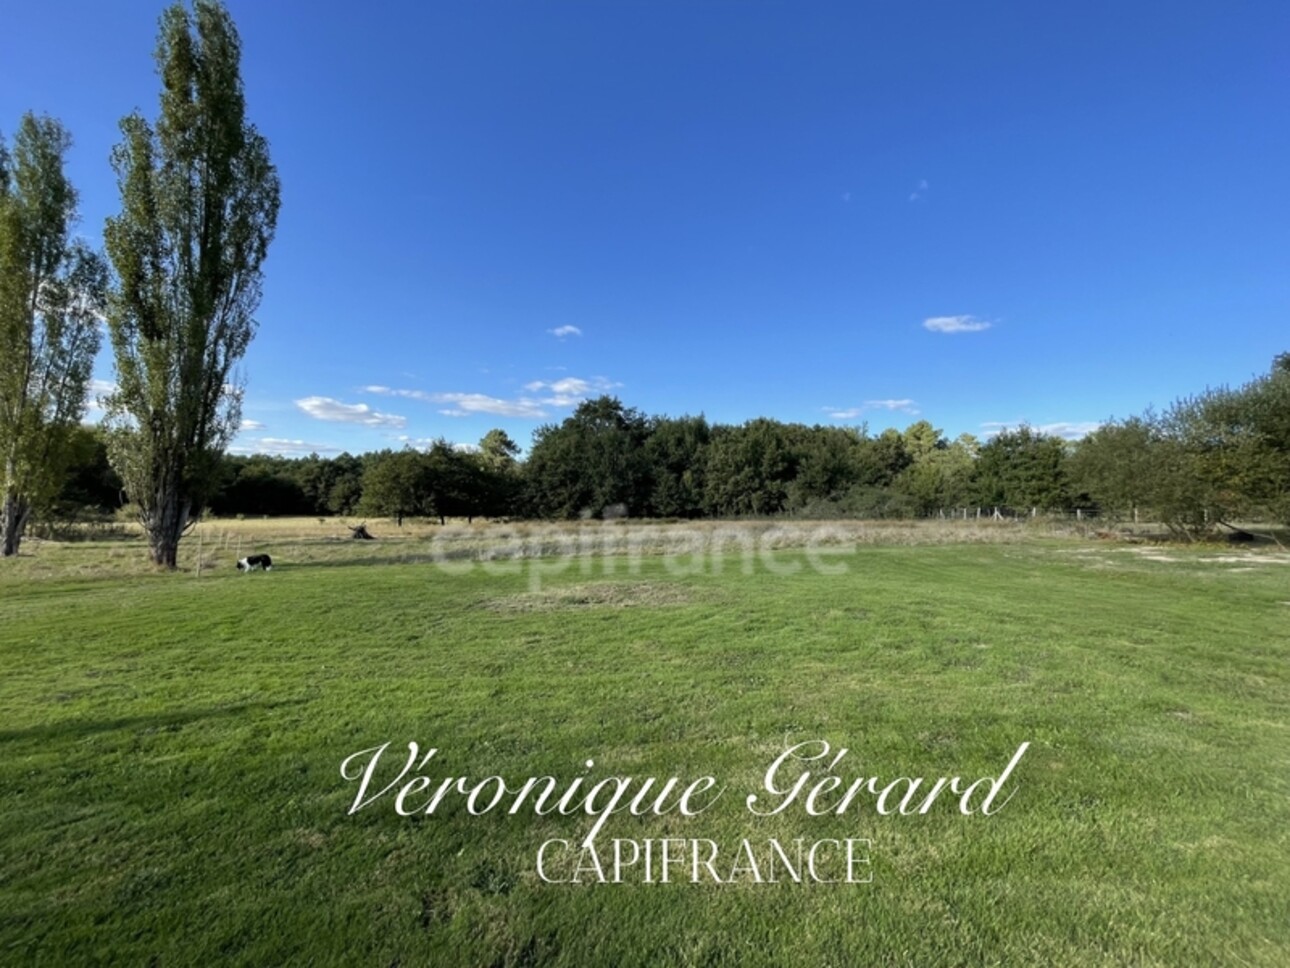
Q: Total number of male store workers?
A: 0